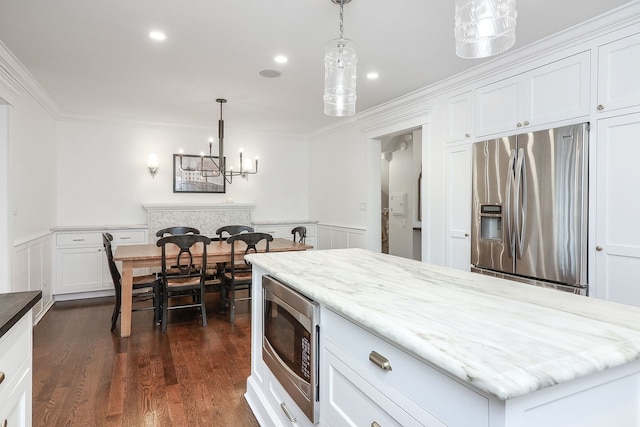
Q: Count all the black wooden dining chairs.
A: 6